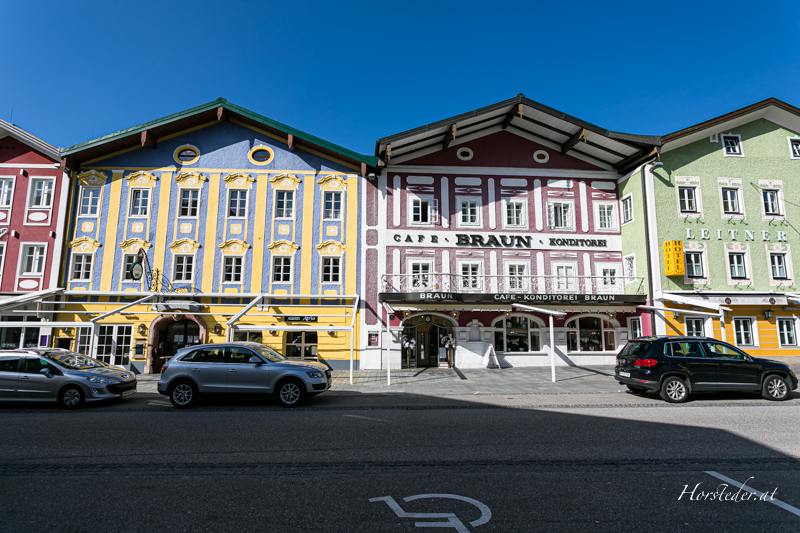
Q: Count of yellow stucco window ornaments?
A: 12